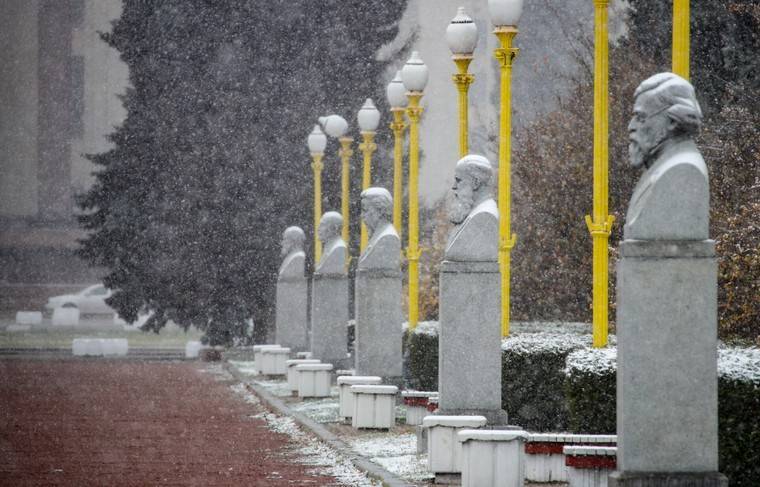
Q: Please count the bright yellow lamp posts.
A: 9